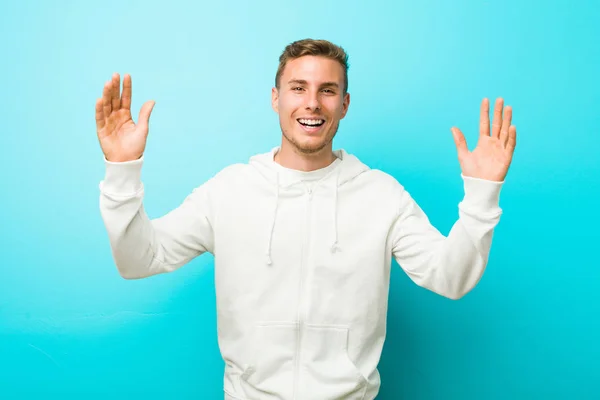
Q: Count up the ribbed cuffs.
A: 2